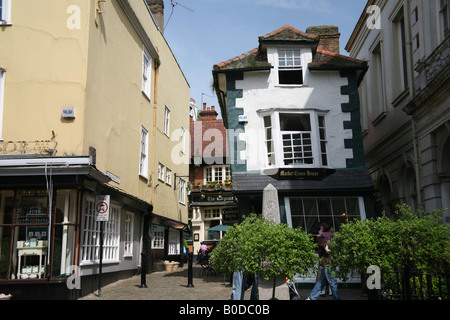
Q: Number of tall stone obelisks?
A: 1